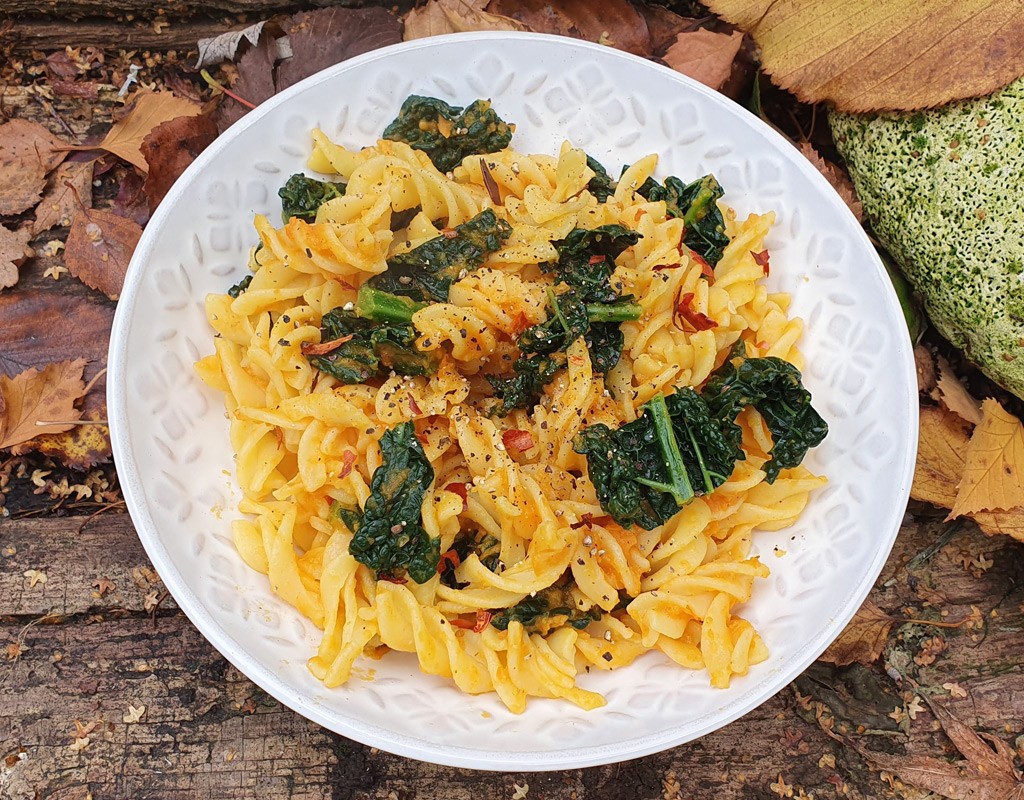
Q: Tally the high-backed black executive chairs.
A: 0